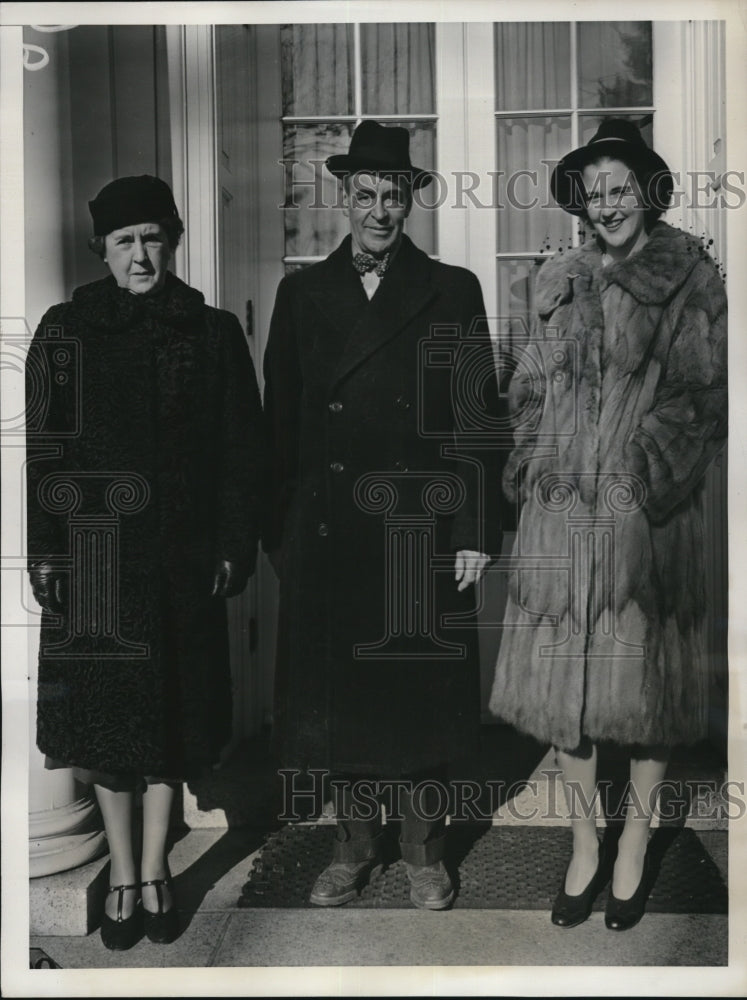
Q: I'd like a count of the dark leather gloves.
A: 2